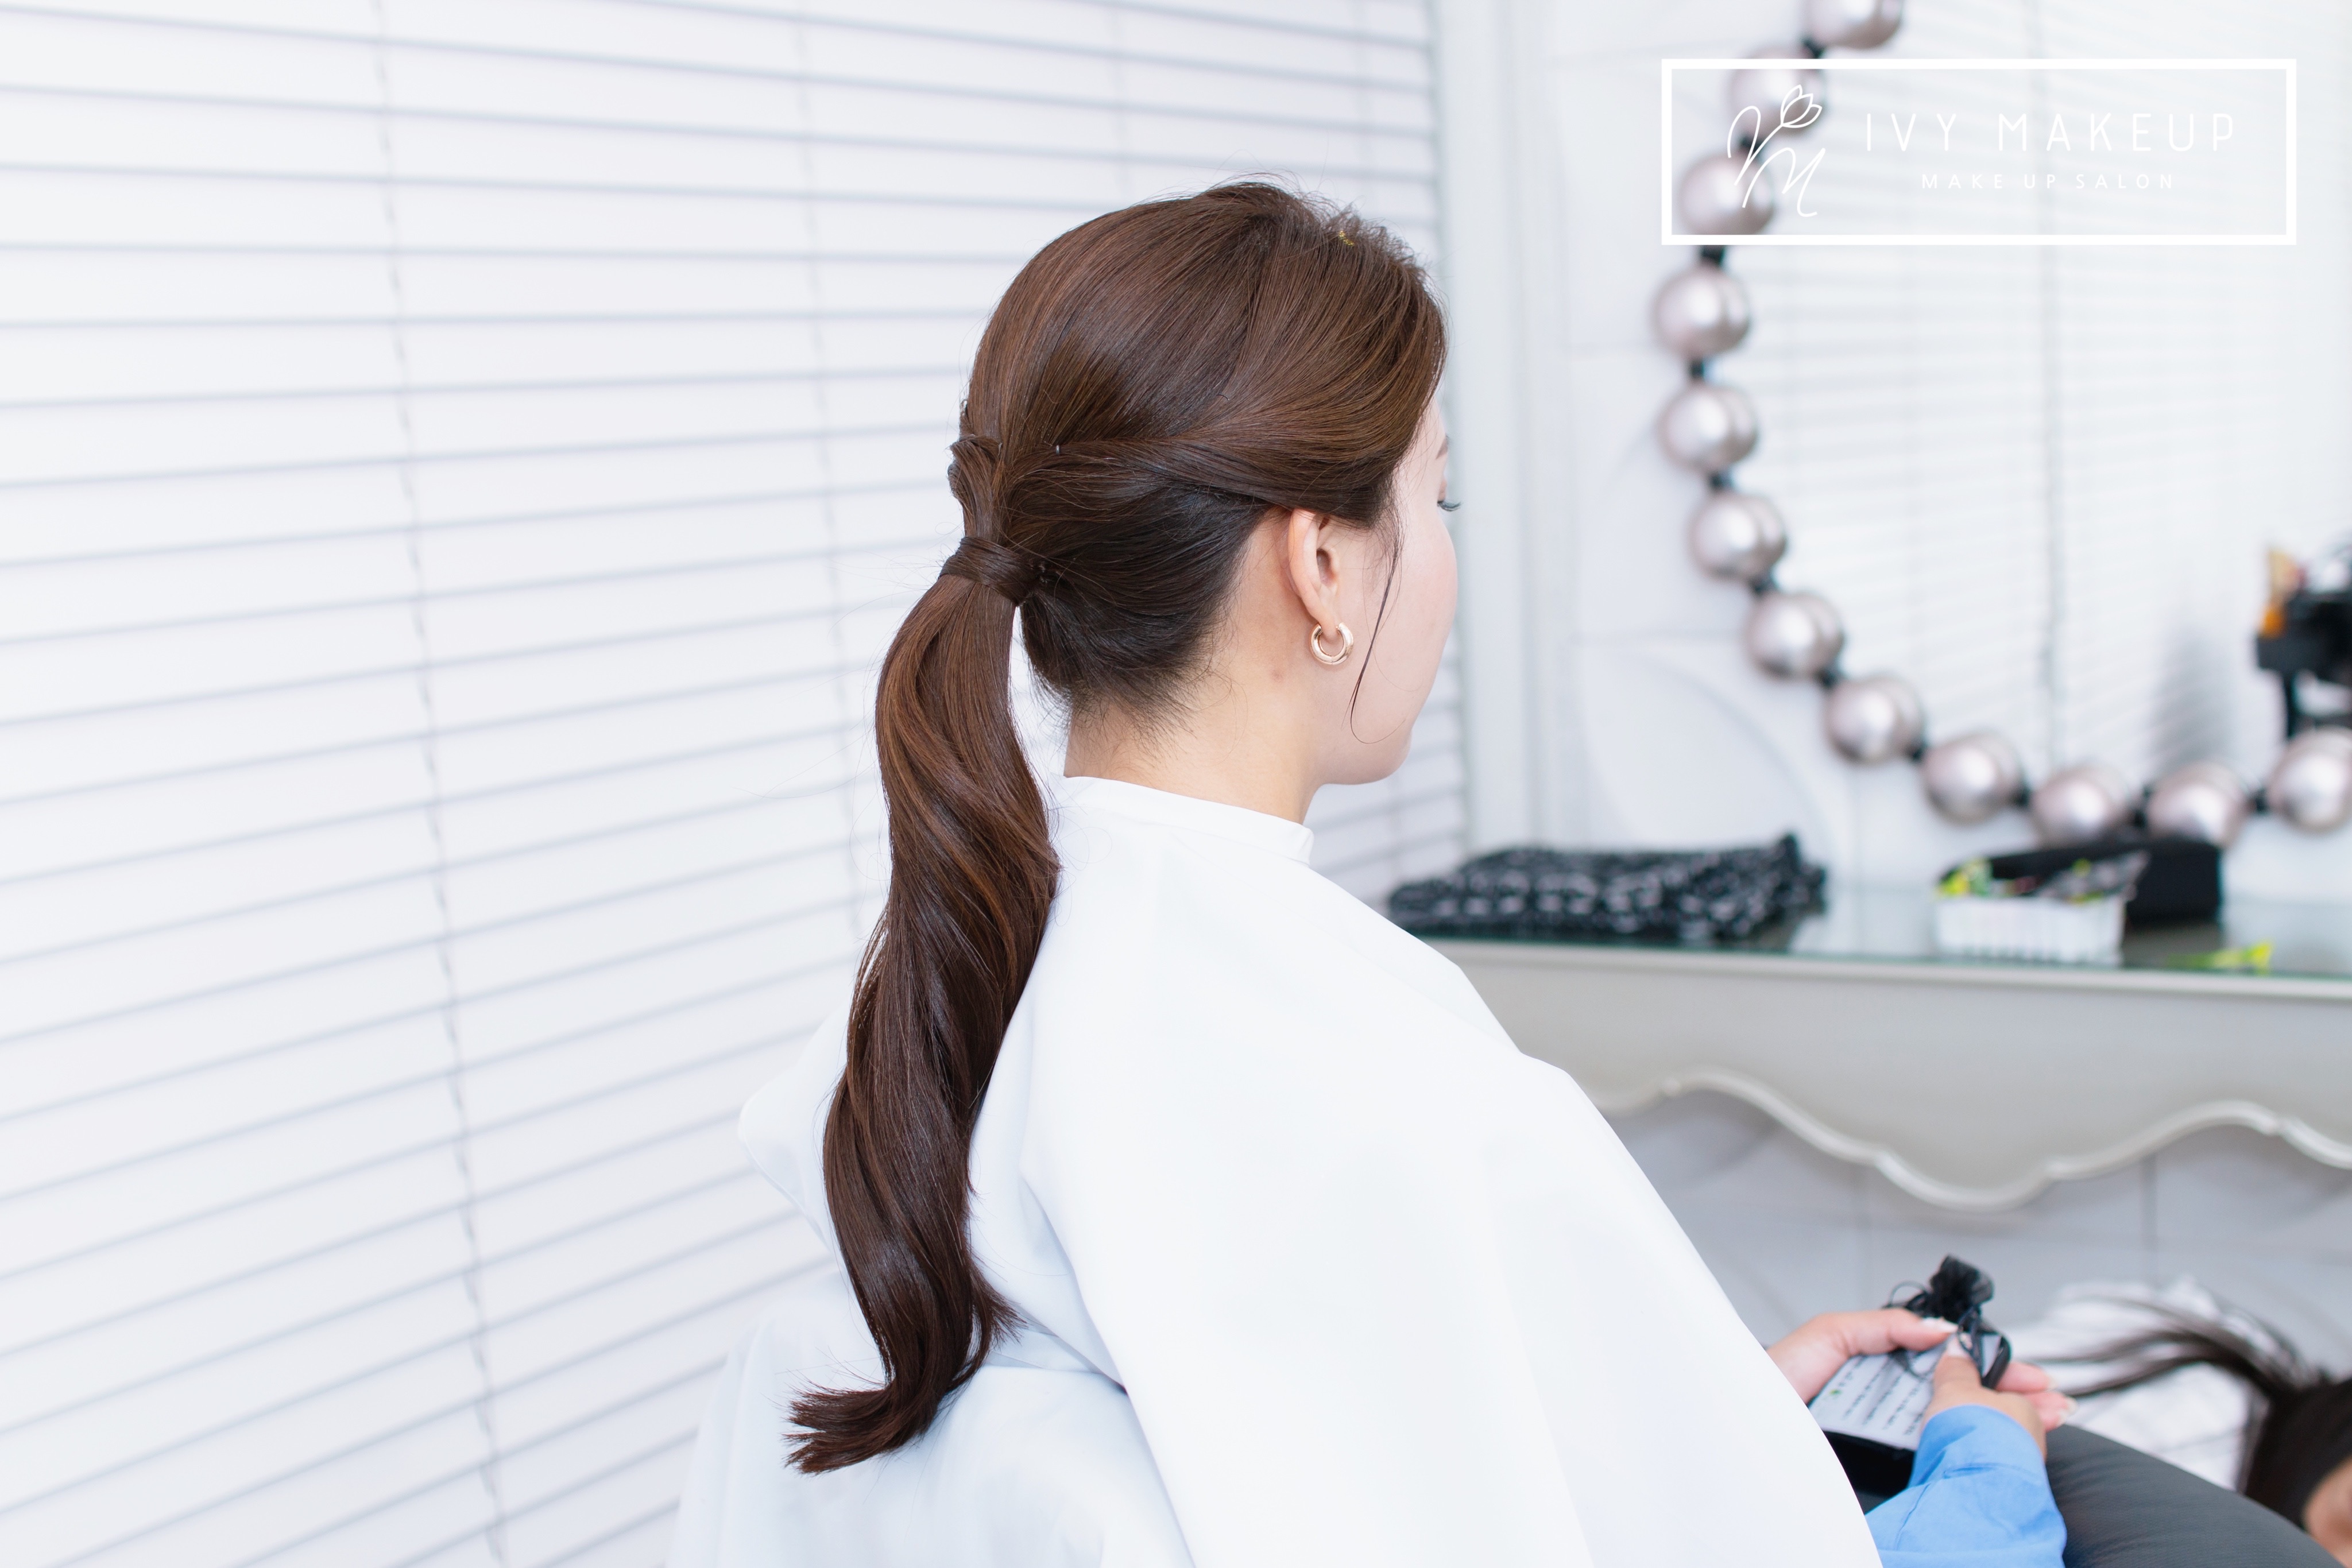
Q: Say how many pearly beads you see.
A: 12